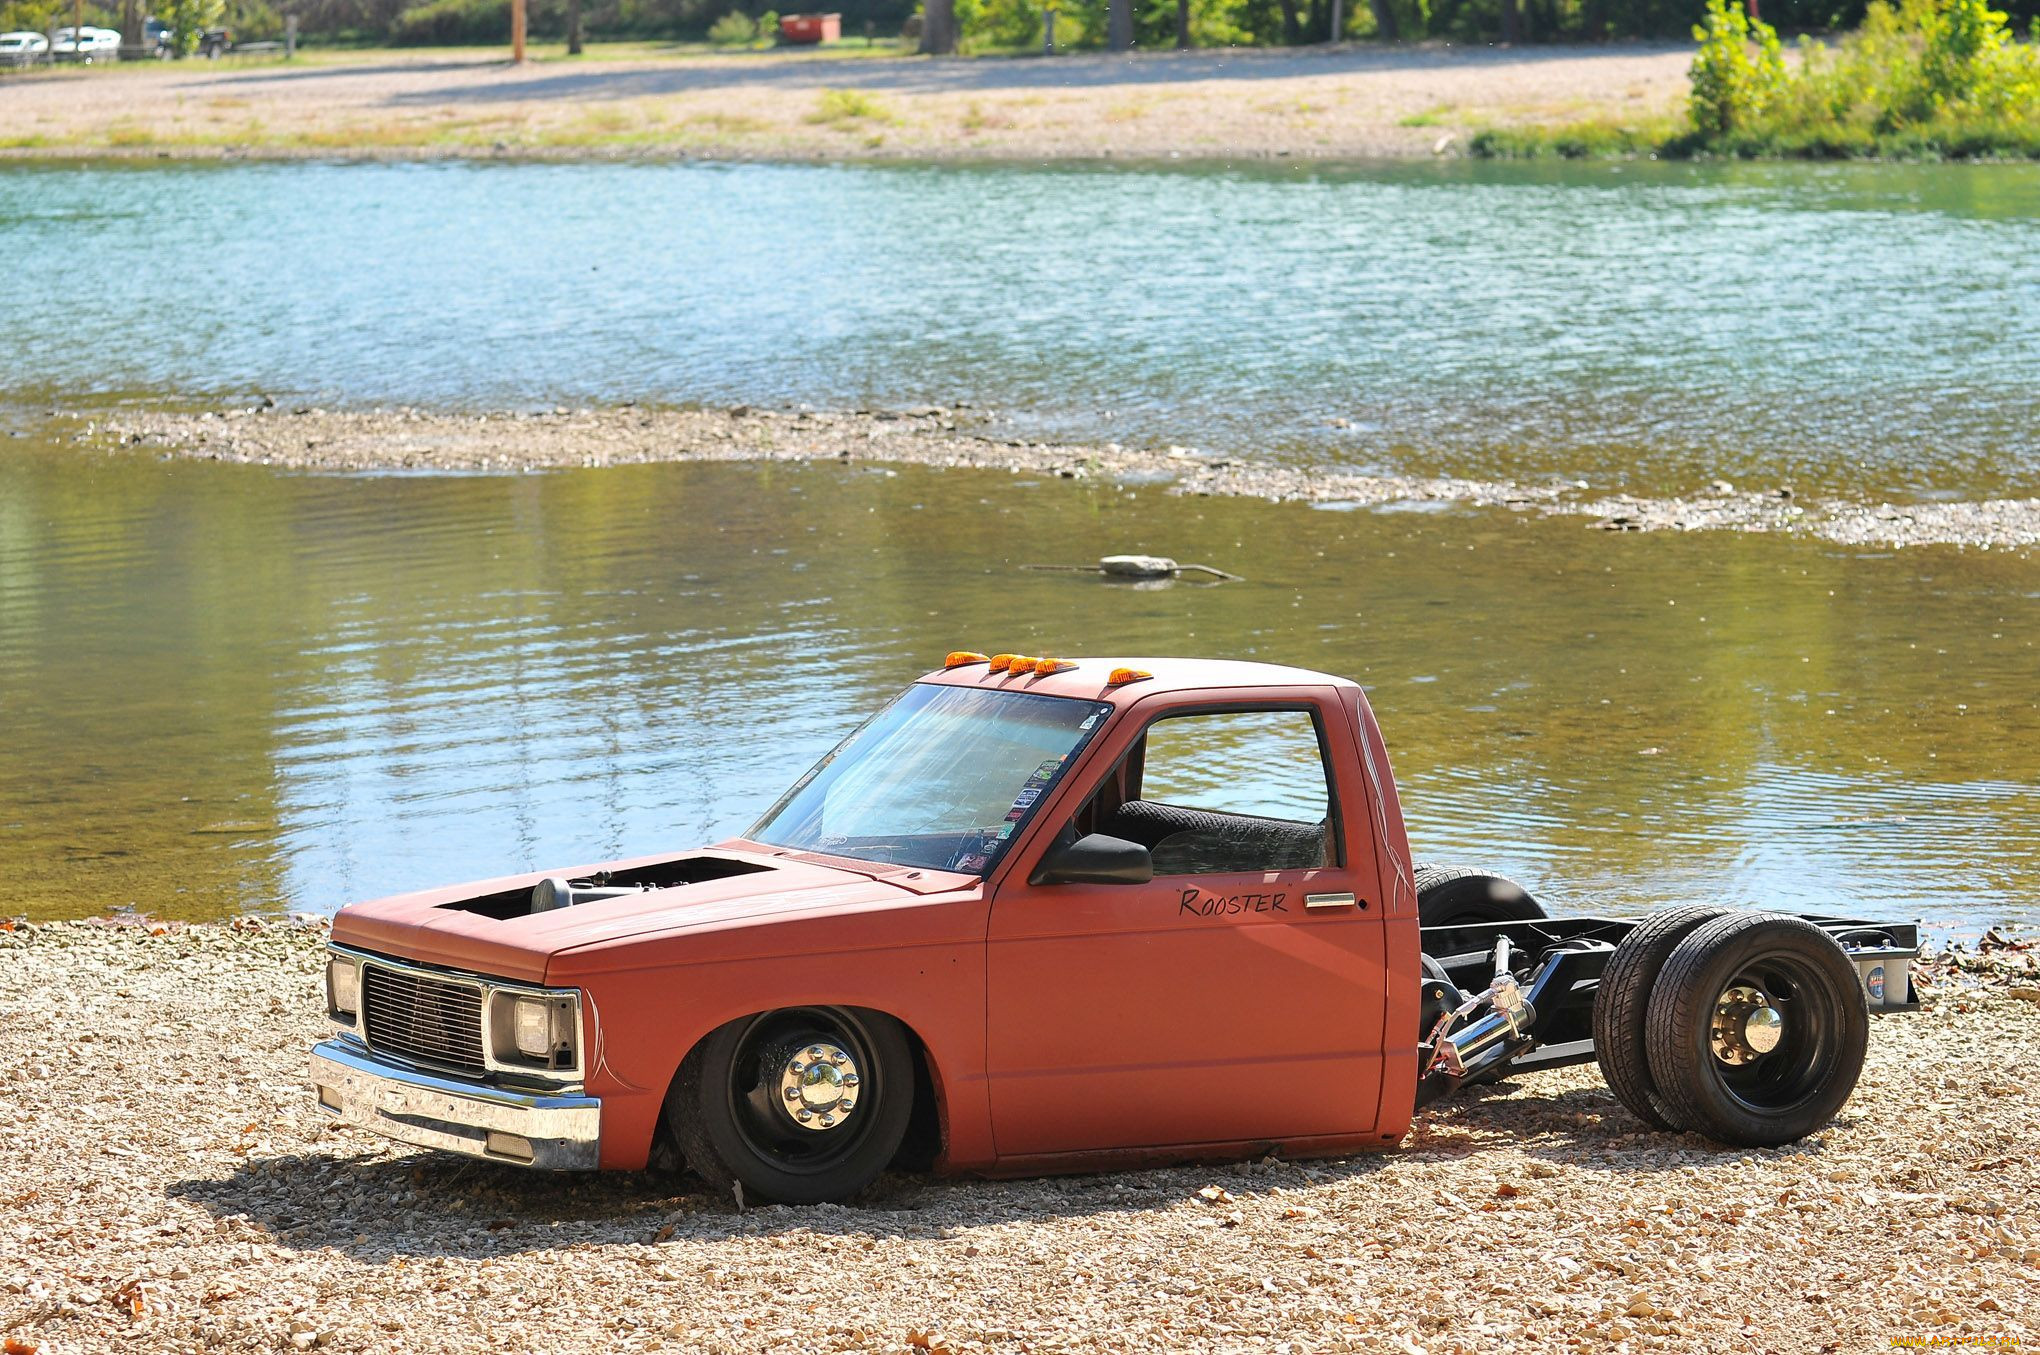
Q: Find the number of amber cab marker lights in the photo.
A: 5